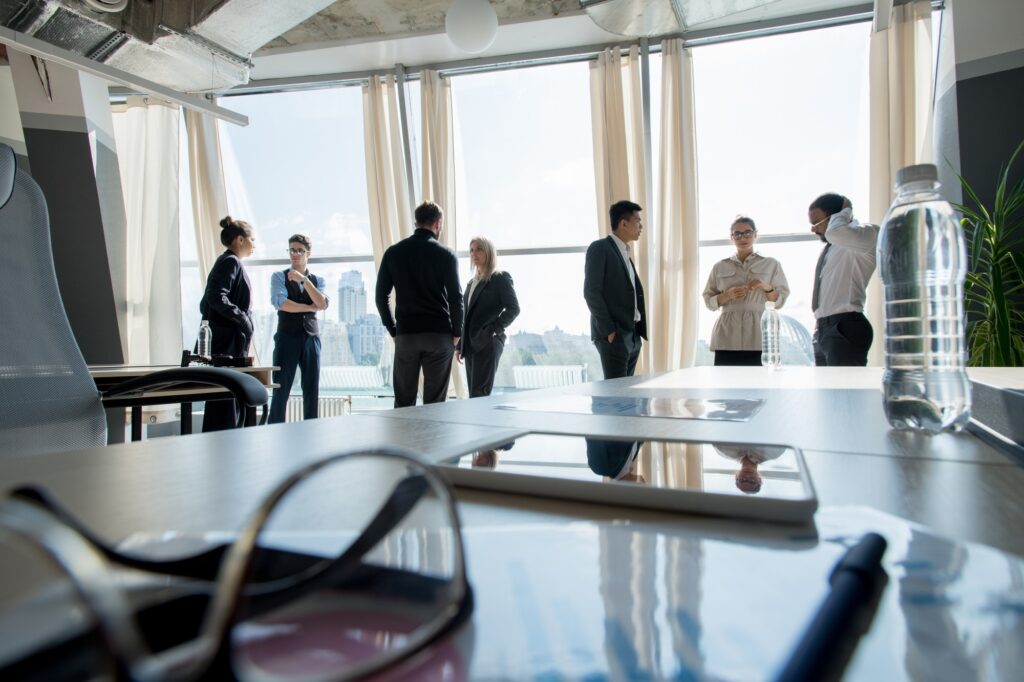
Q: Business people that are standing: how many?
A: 7